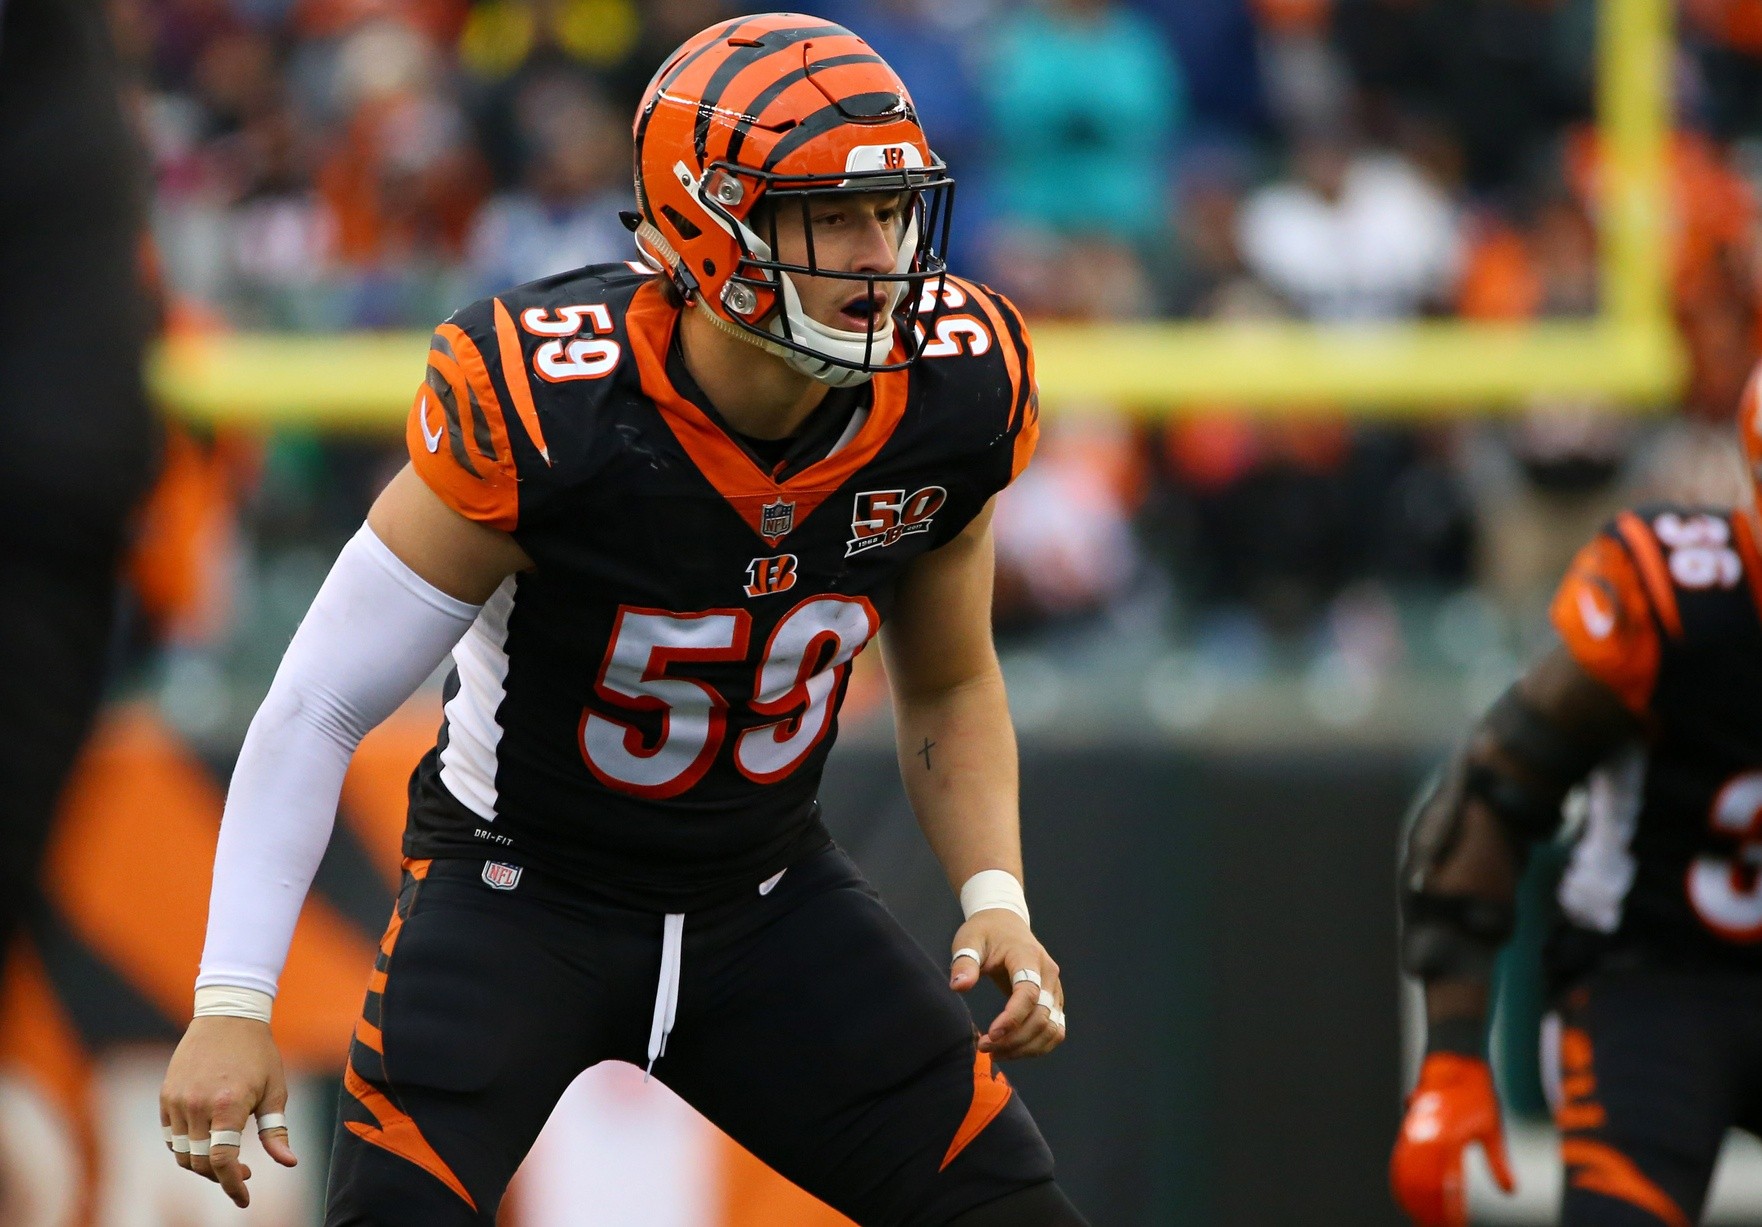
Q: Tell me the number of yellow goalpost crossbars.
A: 1